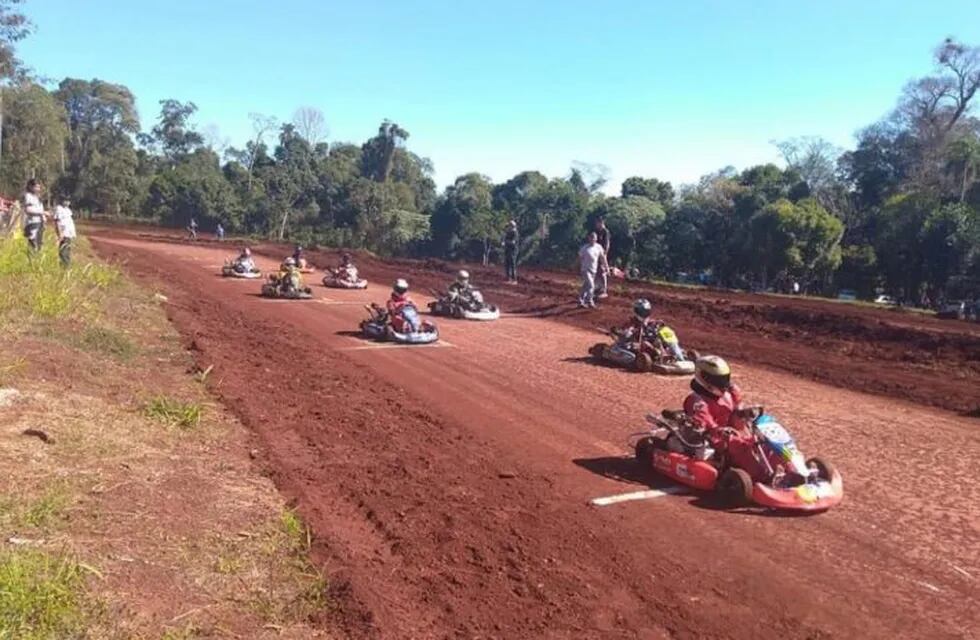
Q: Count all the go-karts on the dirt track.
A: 8